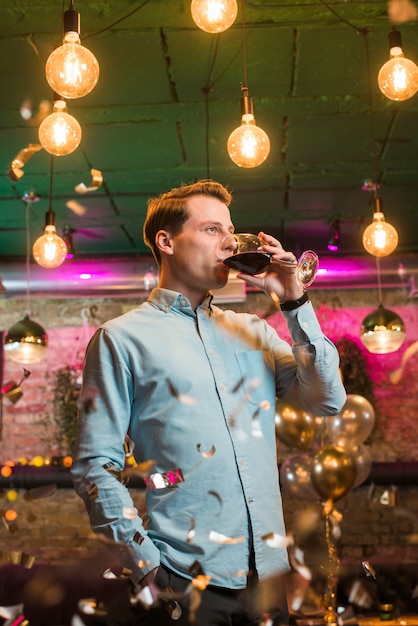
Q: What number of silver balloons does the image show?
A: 3